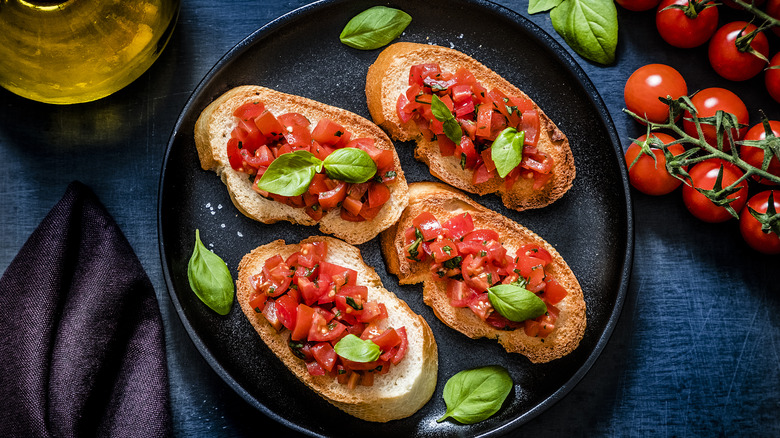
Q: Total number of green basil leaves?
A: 12